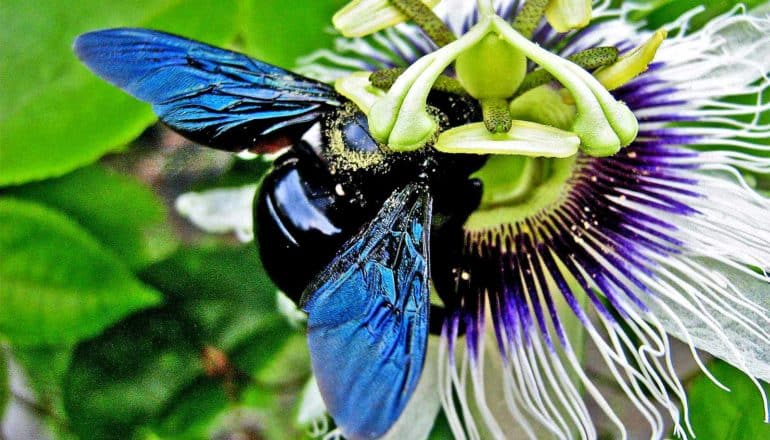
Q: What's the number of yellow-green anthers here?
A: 5